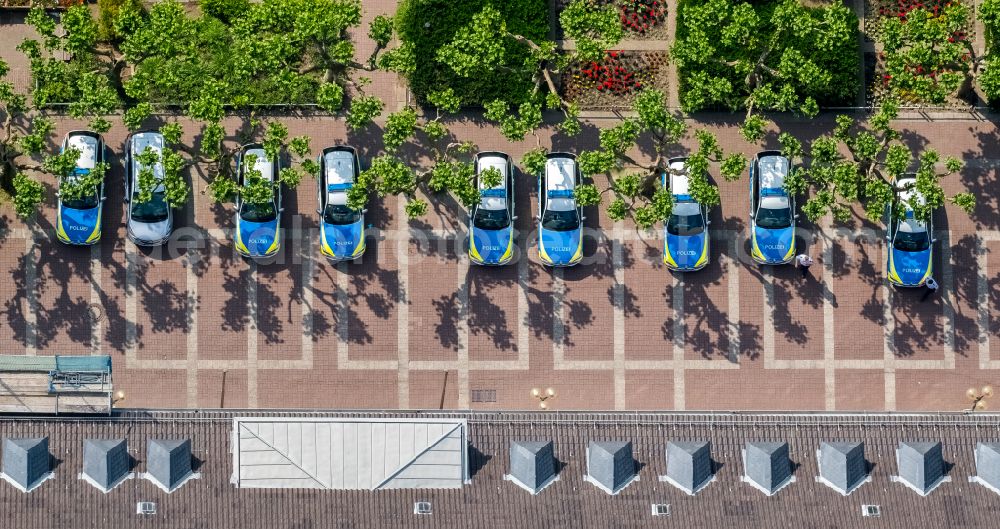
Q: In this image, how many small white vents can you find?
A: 4